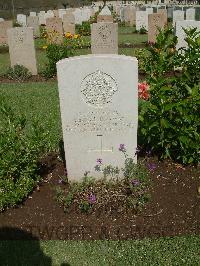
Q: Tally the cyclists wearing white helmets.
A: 0